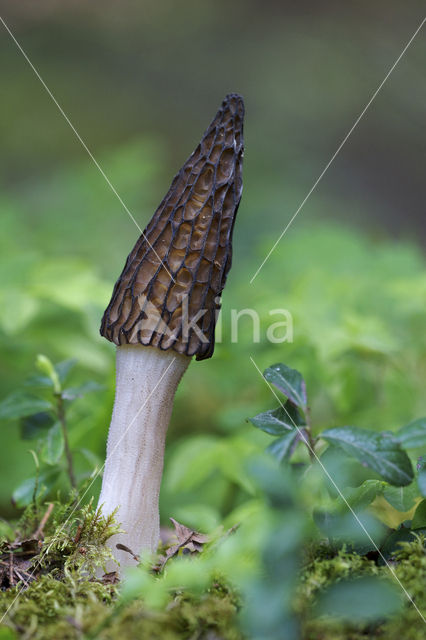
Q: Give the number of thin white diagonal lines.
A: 4